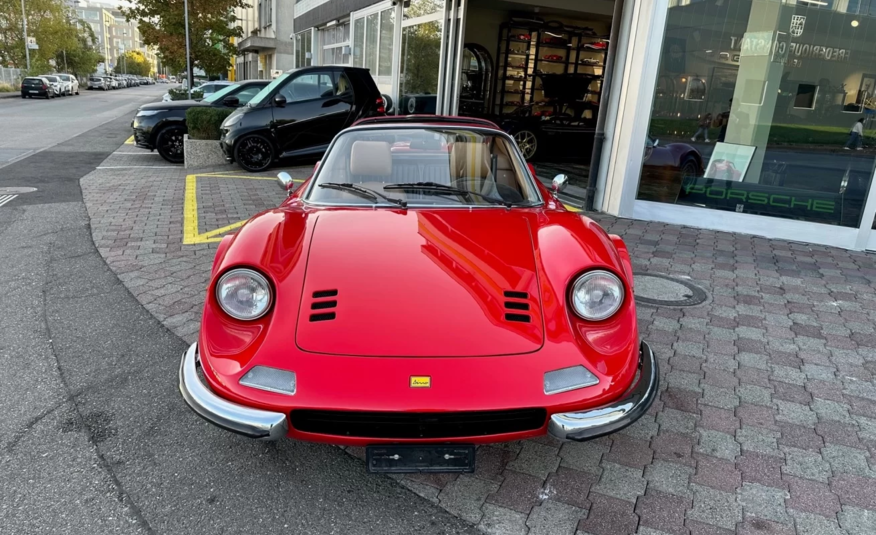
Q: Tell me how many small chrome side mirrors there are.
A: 2